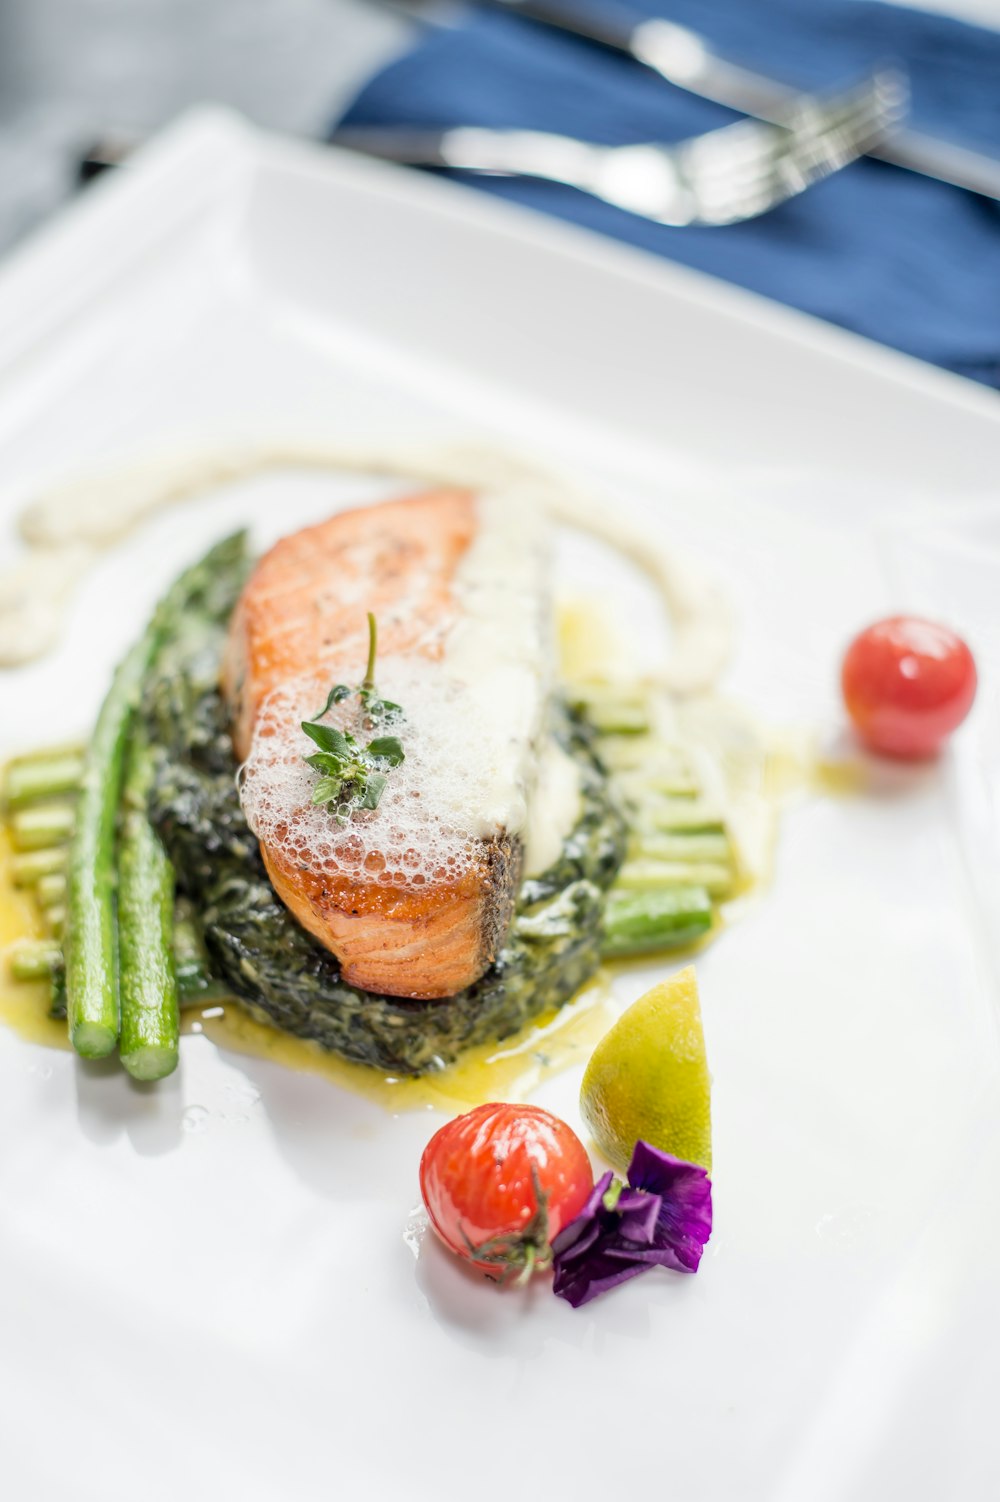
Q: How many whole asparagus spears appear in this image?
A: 2